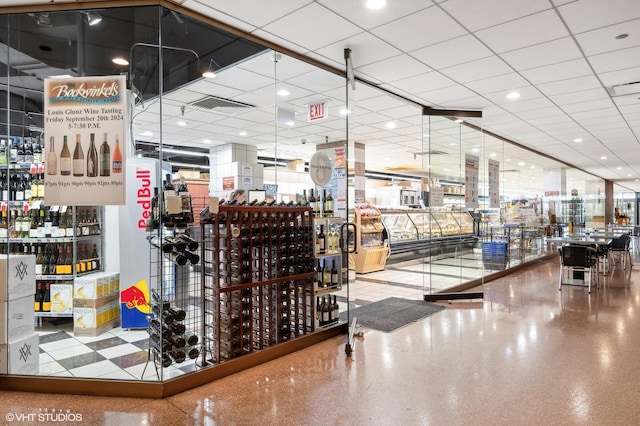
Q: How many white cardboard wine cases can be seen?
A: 3